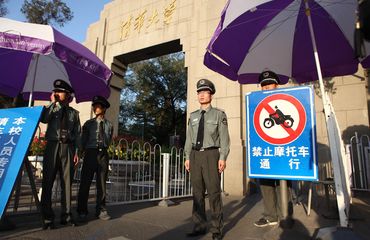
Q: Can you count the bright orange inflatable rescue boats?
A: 0